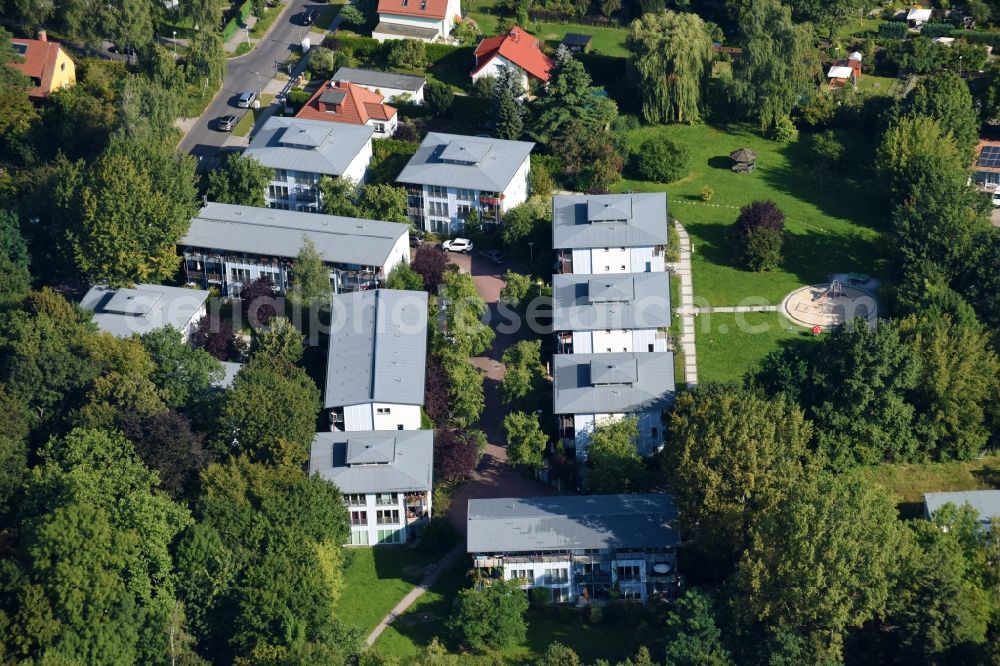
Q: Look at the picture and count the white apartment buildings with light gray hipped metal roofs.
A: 7